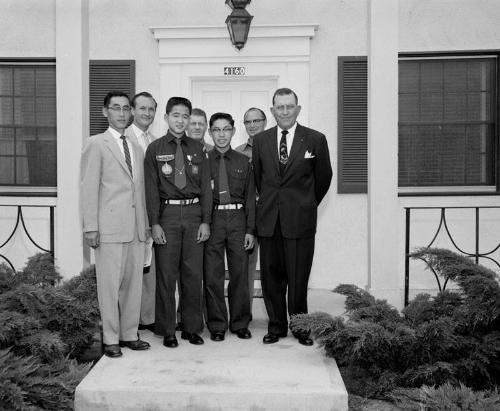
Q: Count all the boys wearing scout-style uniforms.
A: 2